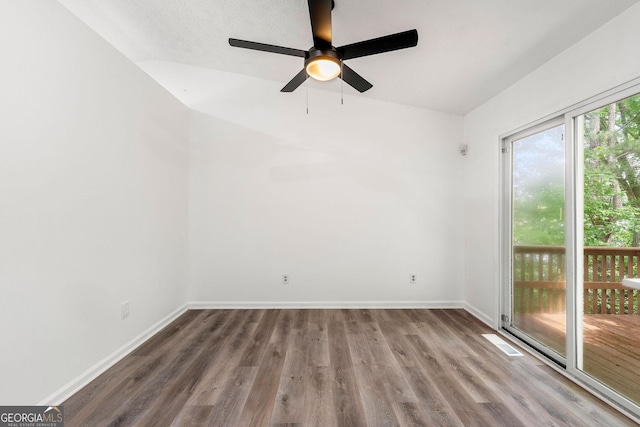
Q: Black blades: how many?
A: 5